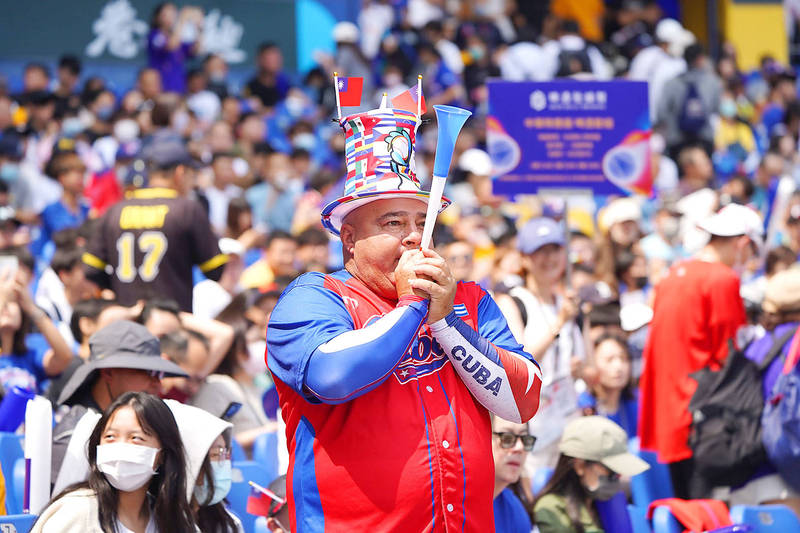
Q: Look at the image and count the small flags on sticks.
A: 3